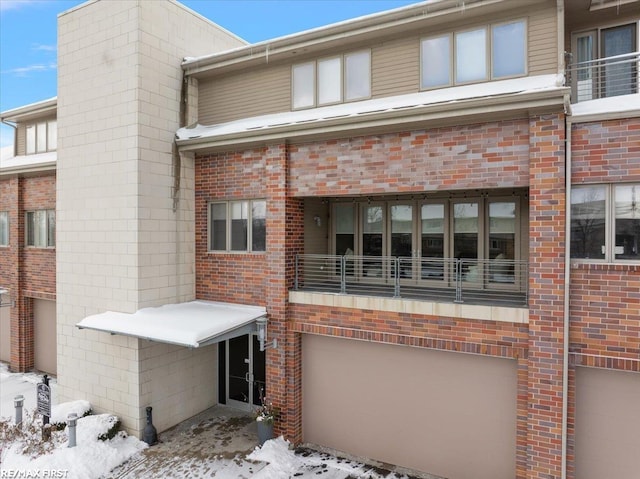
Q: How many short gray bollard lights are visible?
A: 2